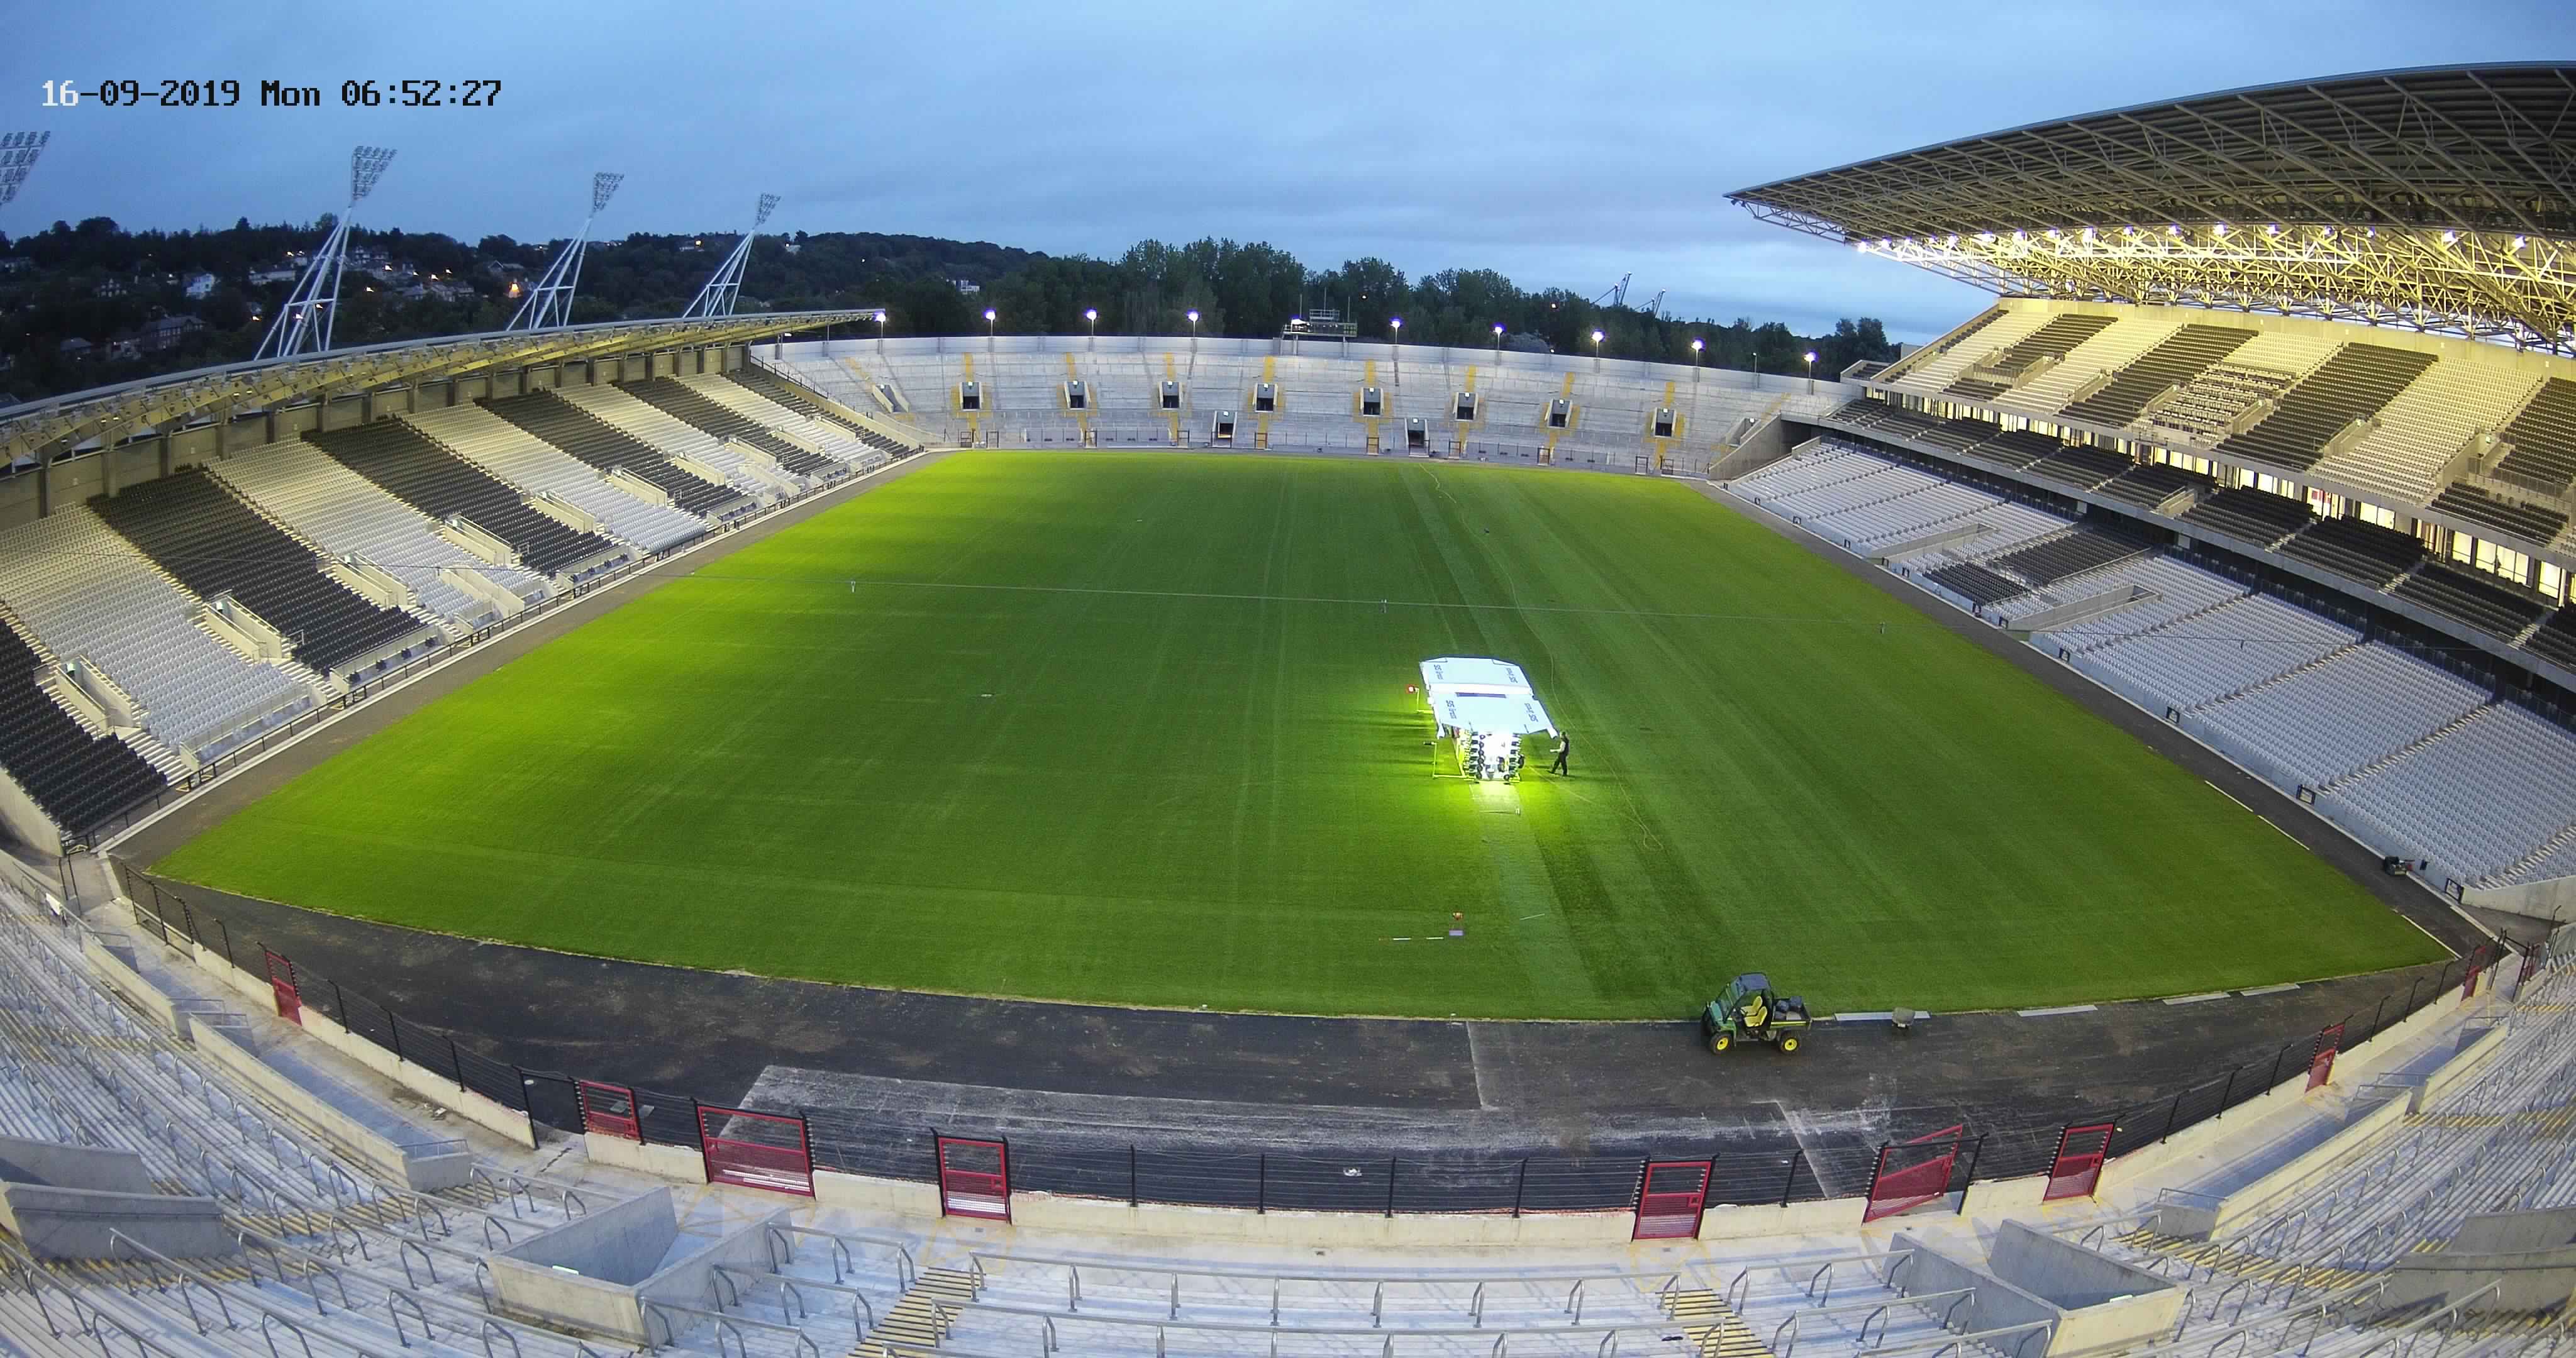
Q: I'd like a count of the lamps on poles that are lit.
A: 9